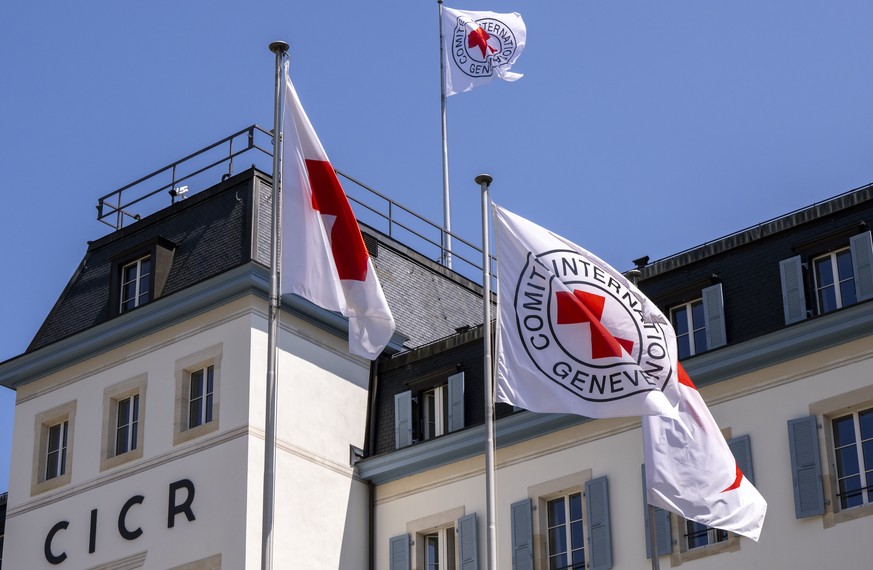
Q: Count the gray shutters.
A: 12